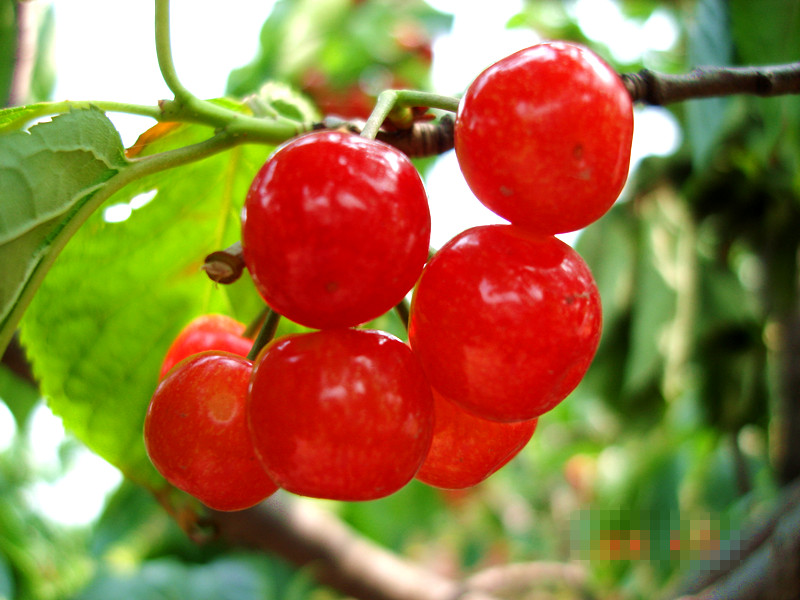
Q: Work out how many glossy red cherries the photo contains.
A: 7